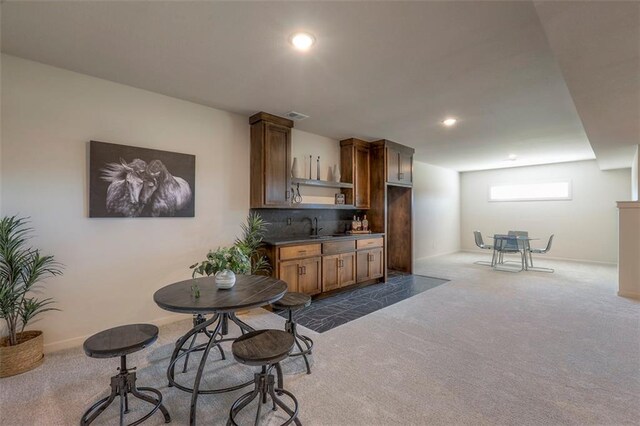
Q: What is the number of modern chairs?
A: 4